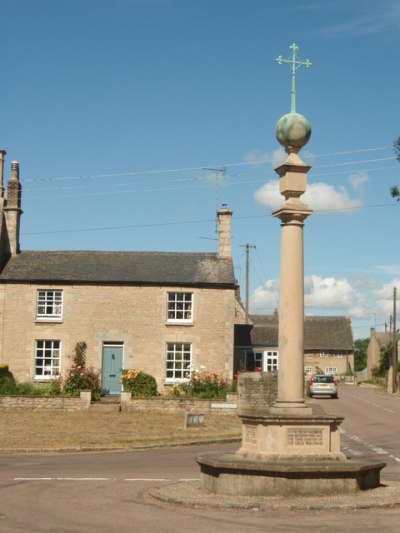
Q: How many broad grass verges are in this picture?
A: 1